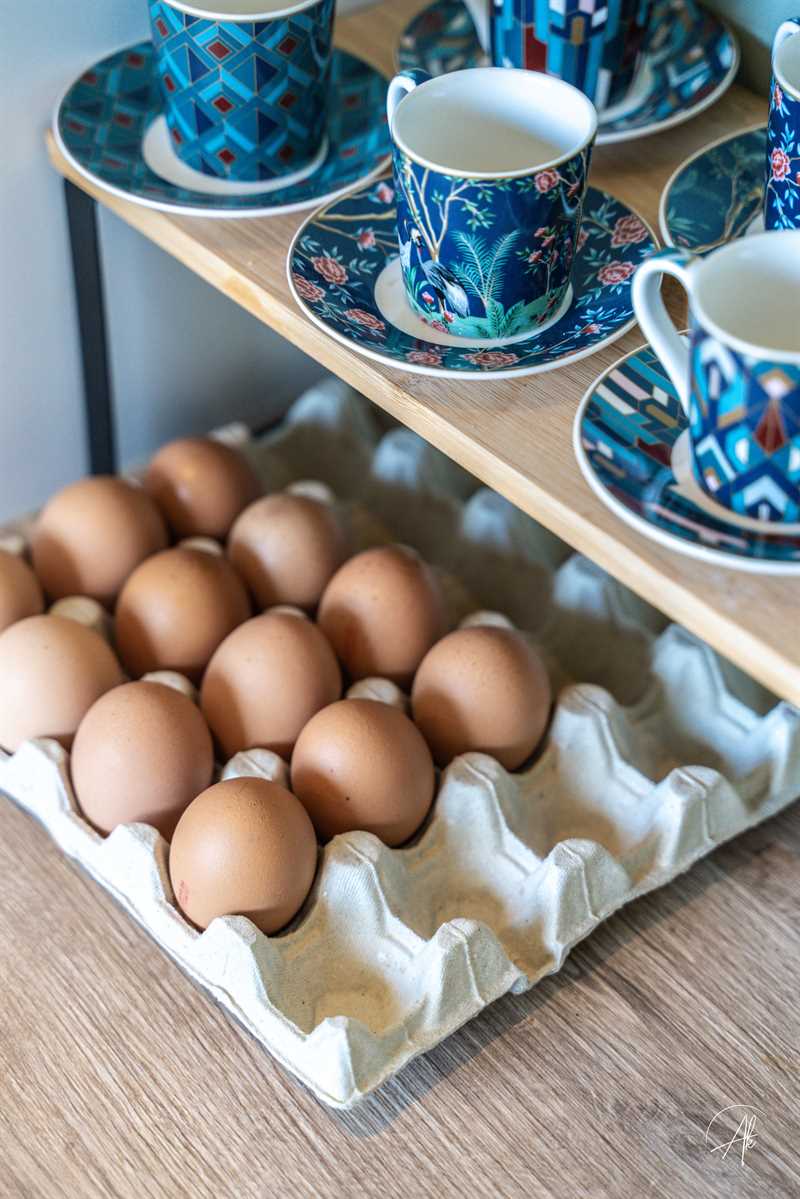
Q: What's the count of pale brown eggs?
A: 12